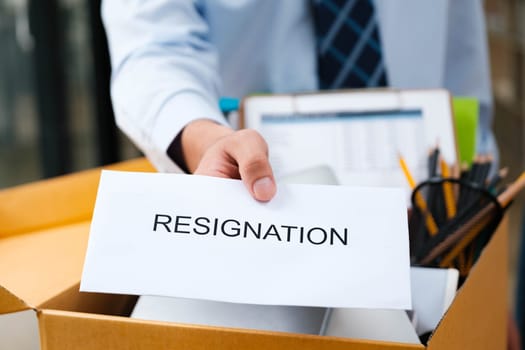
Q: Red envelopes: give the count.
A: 0